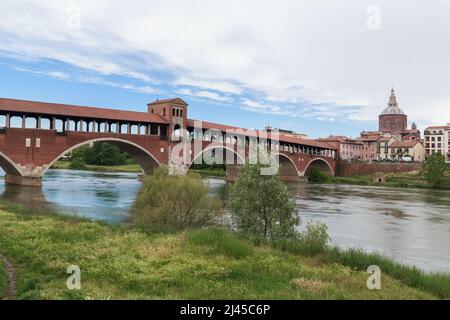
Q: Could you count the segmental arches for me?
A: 5